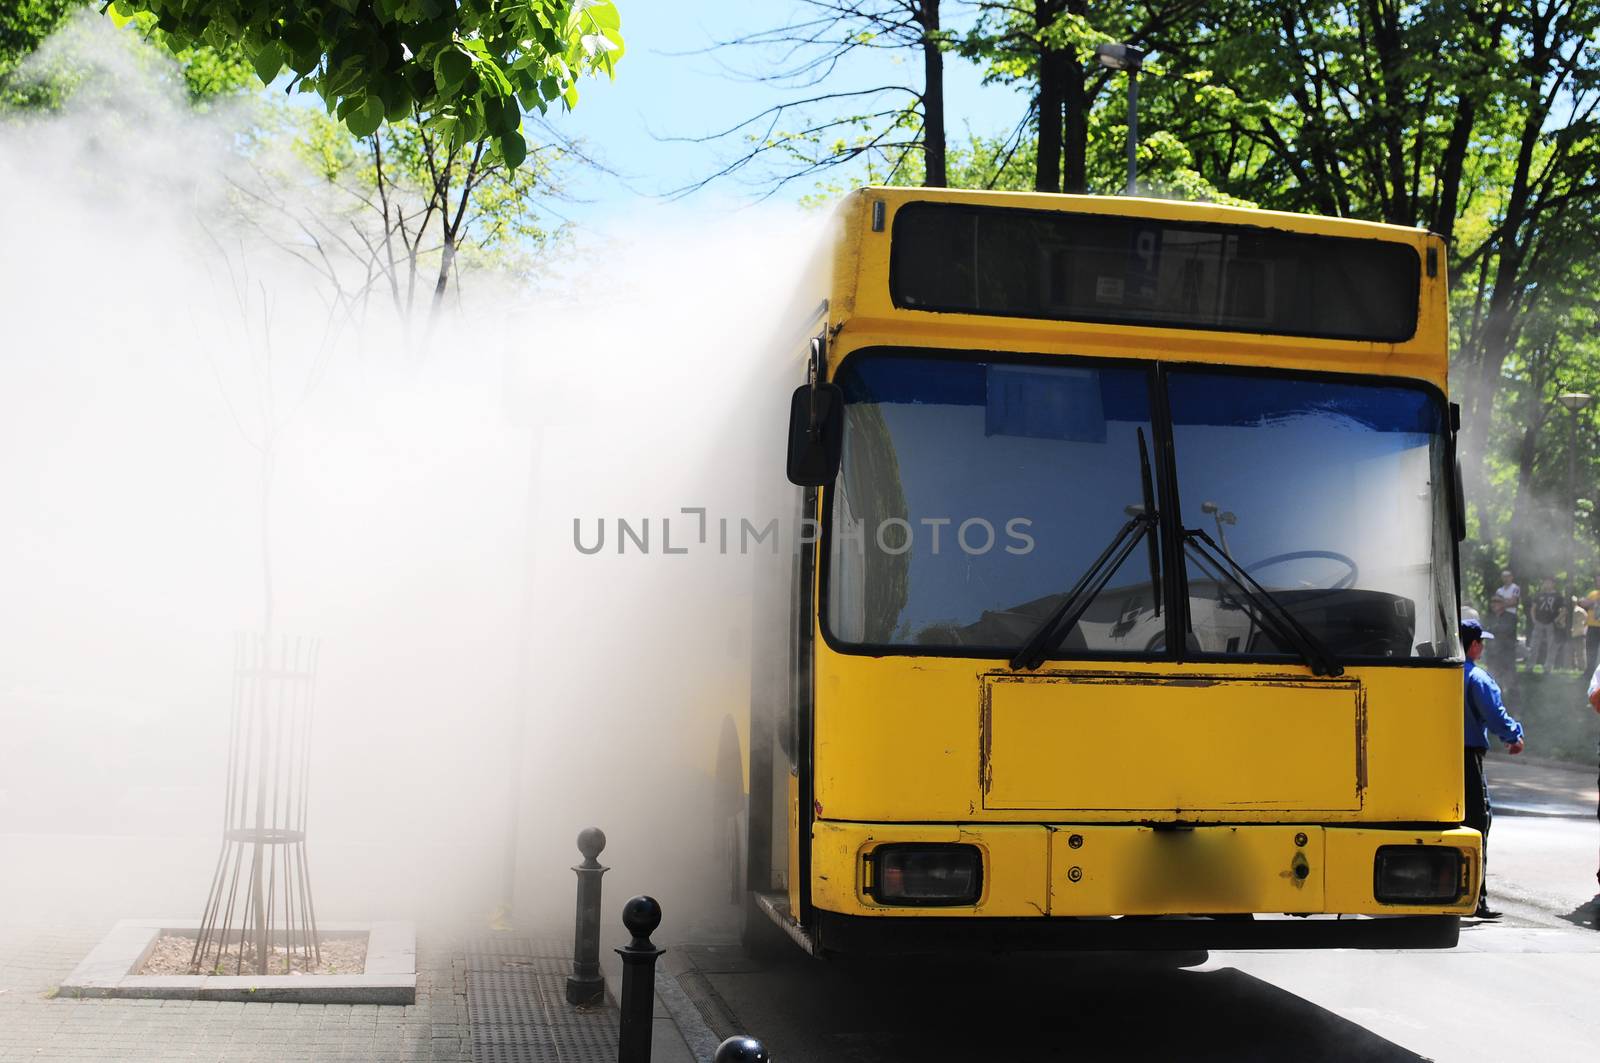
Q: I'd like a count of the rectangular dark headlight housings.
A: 2